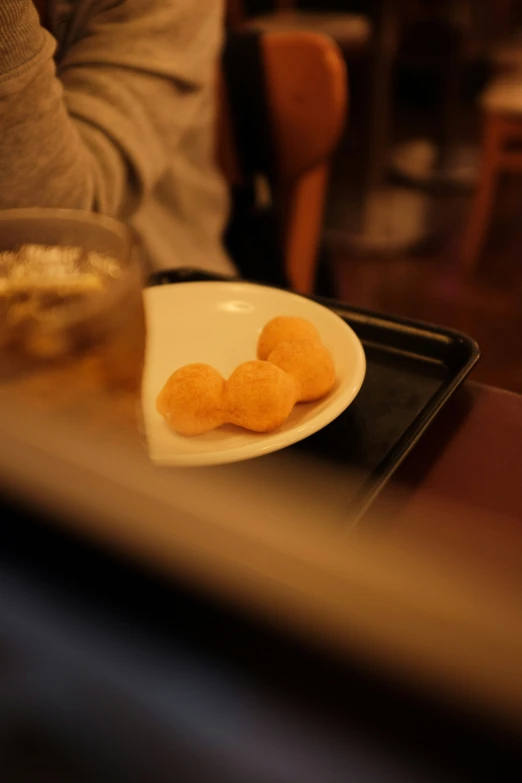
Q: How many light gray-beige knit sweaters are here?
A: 1